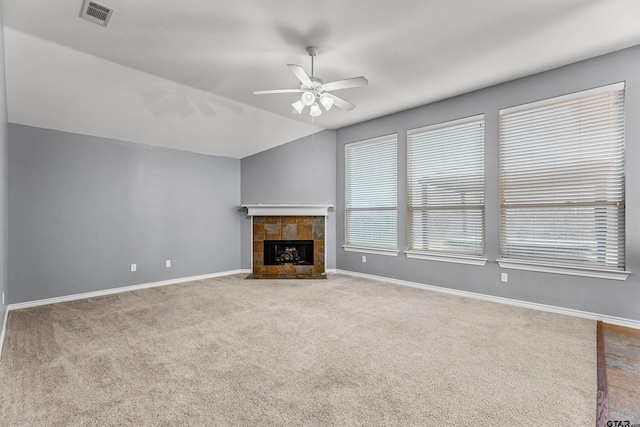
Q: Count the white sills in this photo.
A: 3